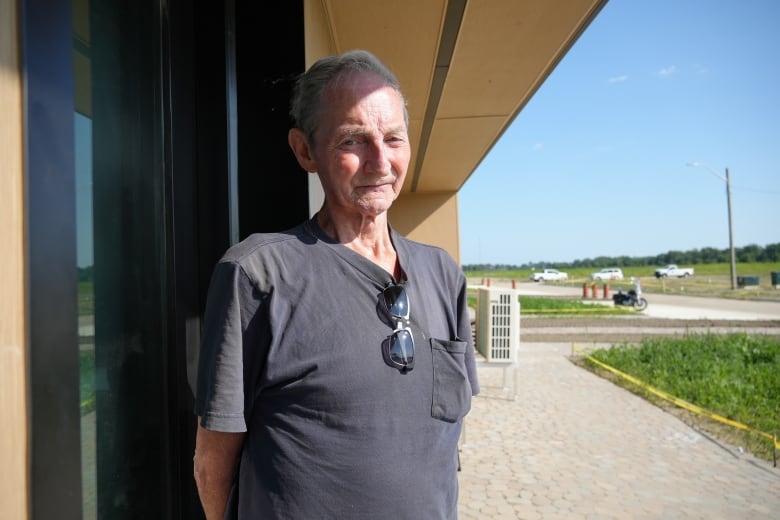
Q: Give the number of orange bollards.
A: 6